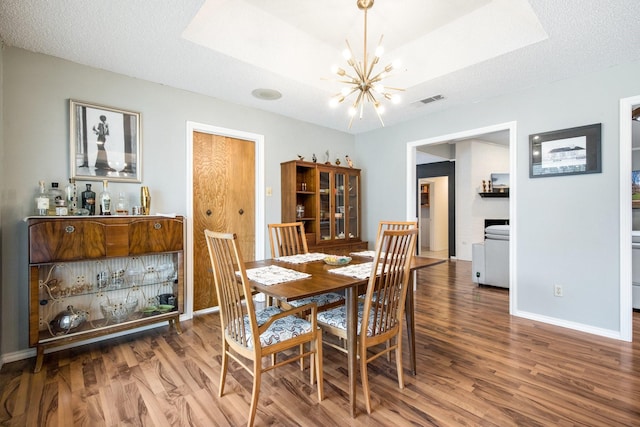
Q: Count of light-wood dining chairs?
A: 4